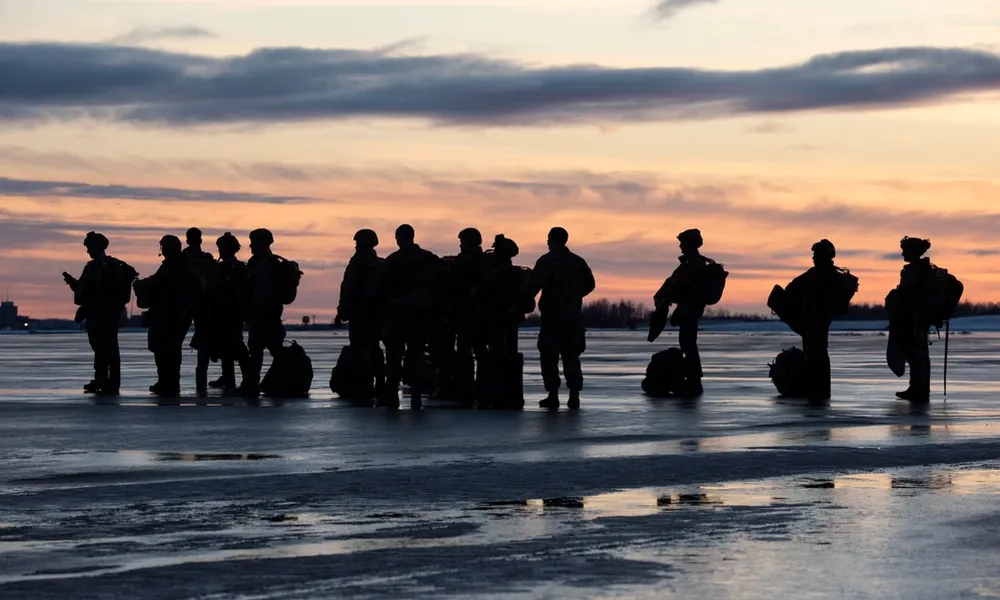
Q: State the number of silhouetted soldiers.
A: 13